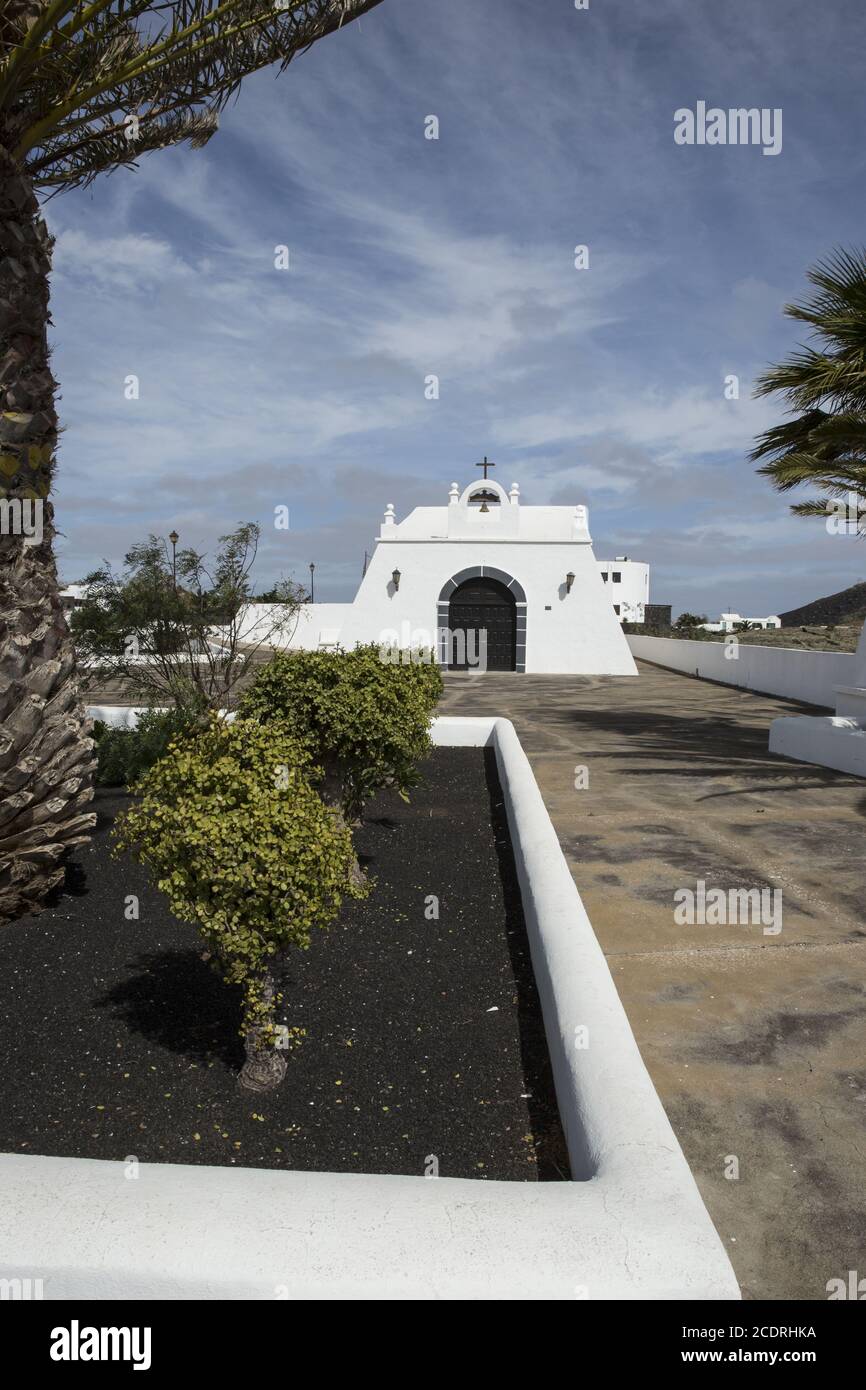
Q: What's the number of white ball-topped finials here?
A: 4